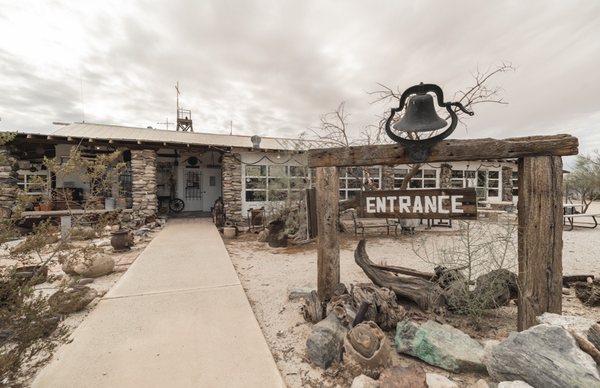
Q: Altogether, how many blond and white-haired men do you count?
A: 0